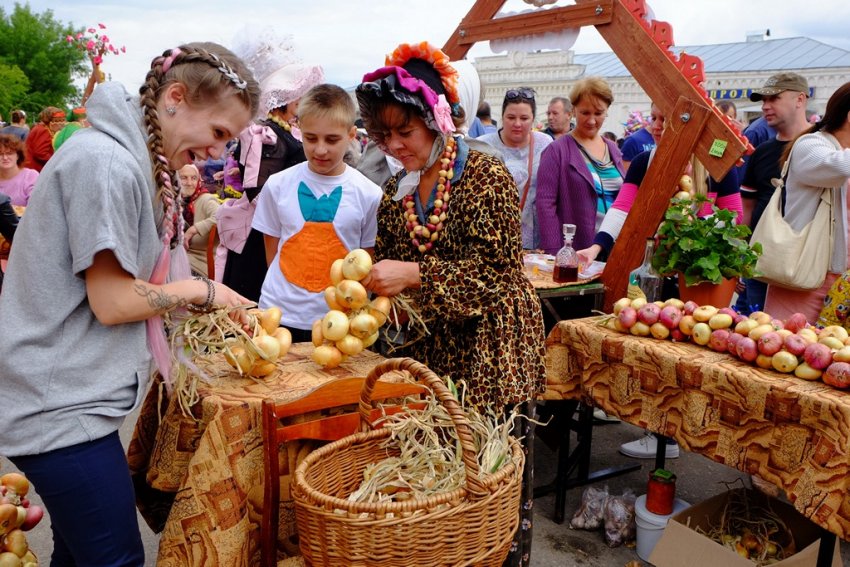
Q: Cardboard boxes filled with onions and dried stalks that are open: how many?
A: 1